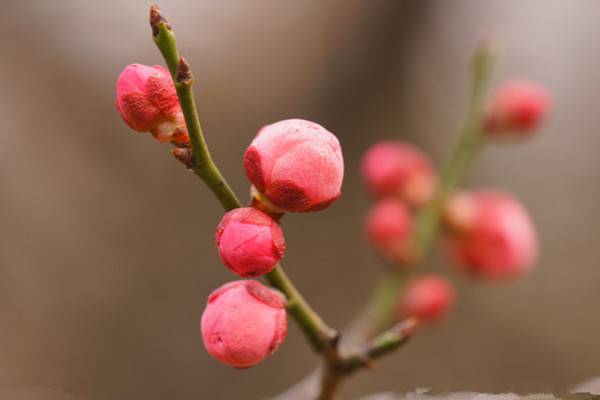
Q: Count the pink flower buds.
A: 9